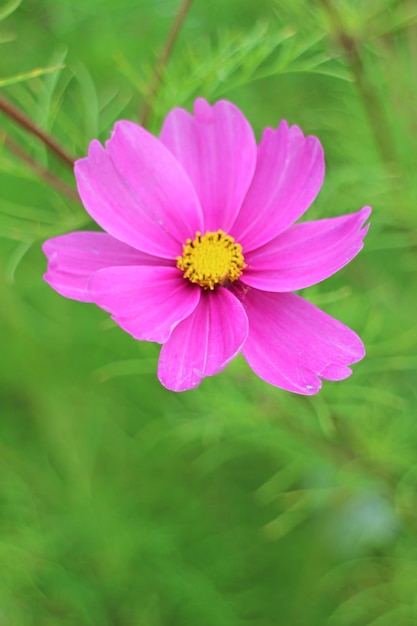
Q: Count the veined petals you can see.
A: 8